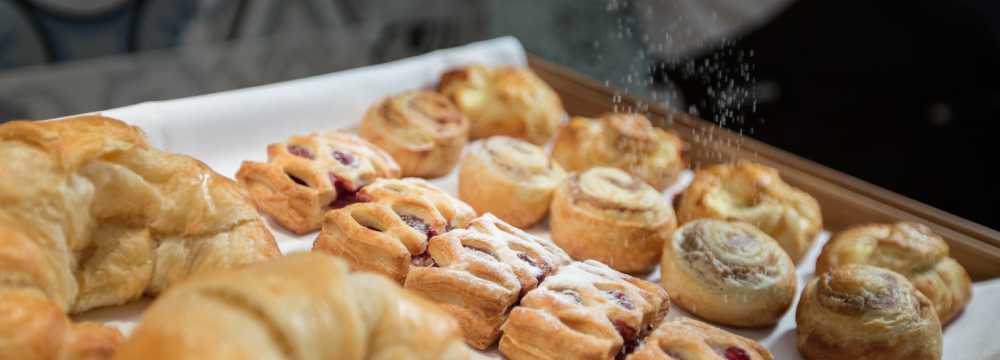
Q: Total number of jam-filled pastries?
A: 5